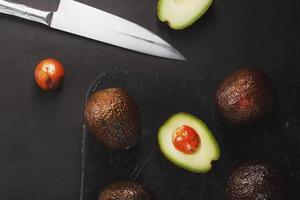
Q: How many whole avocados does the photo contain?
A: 4